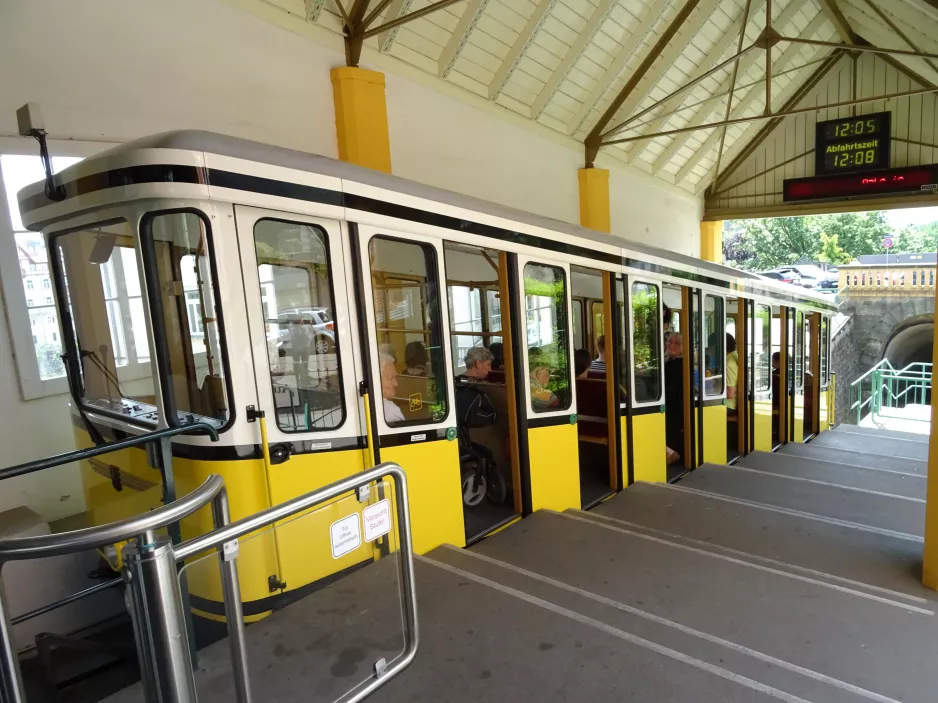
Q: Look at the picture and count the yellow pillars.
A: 4